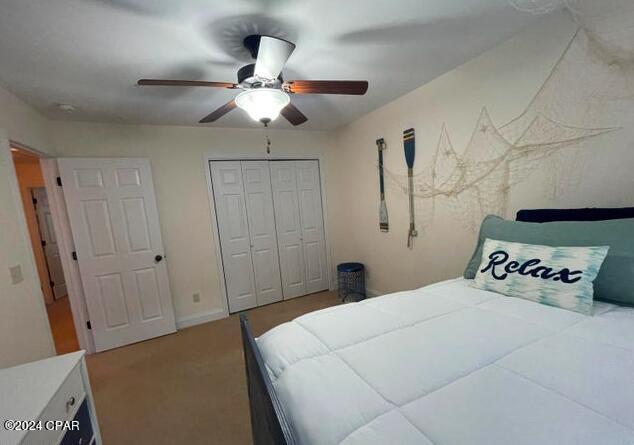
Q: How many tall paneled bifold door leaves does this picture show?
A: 4